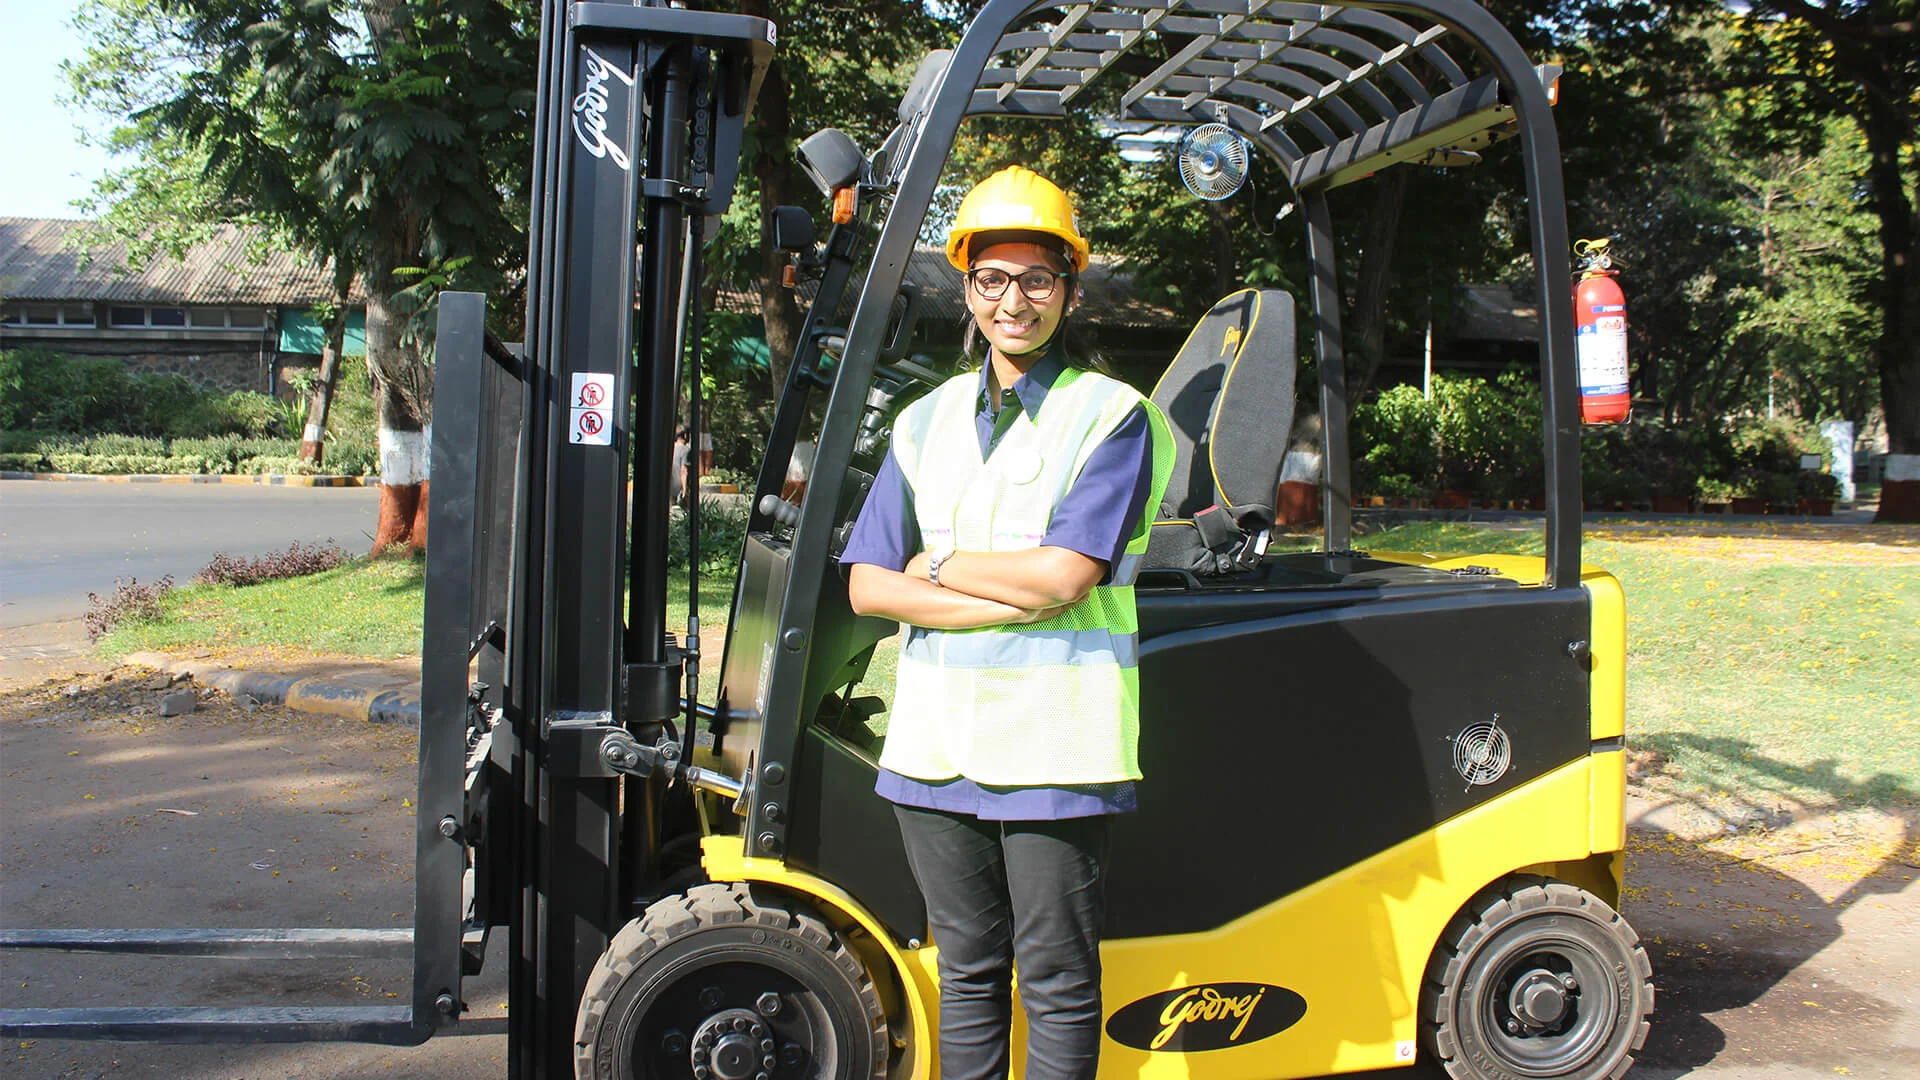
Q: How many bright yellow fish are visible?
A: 0